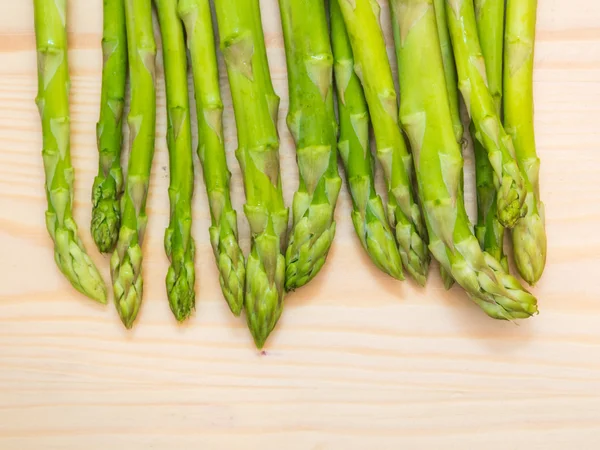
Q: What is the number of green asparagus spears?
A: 14